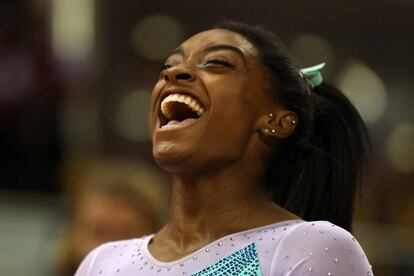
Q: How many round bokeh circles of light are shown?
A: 5